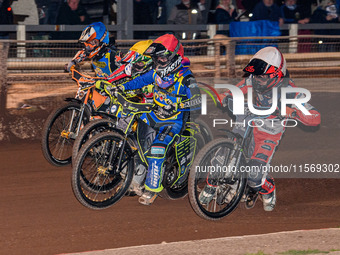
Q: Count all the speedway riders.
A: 4